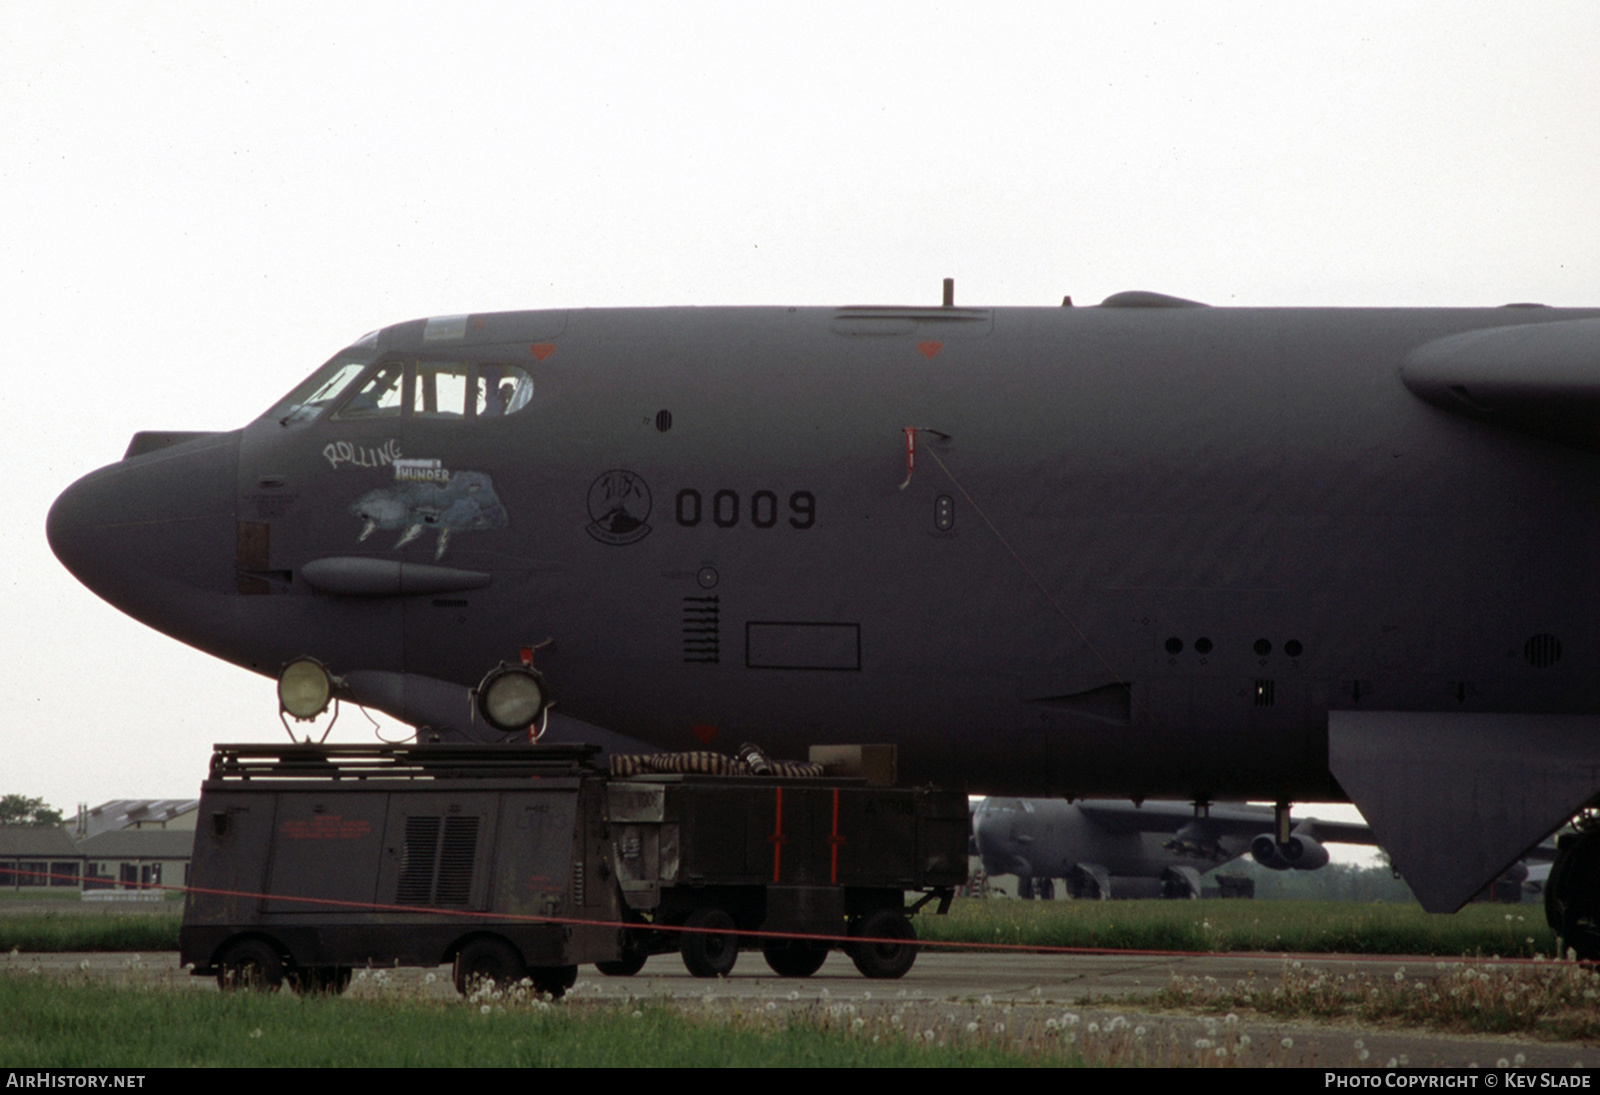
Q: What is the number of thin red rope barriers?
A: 1